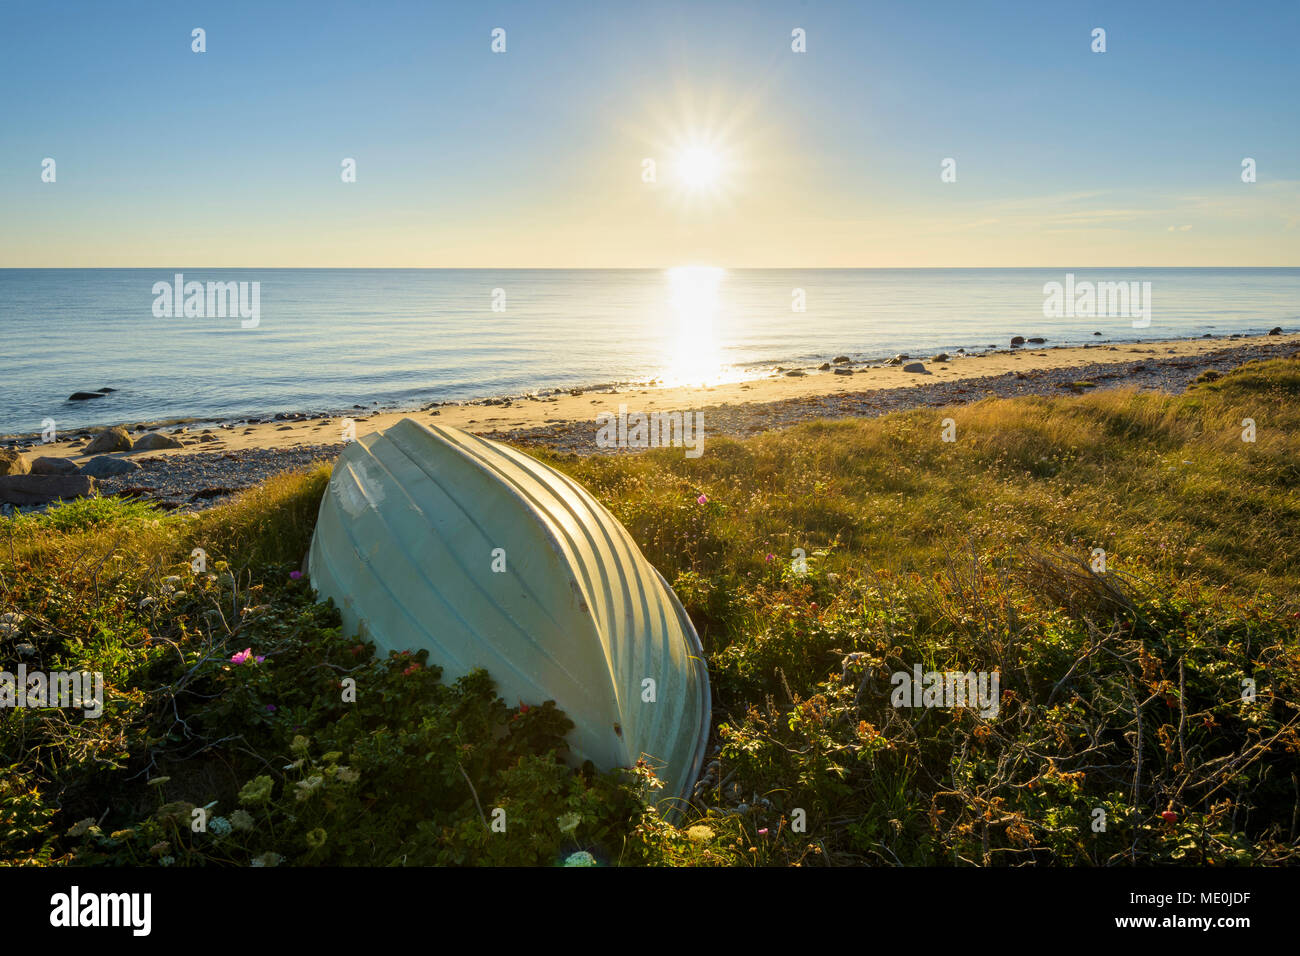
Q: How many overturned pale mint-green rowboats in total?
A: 1